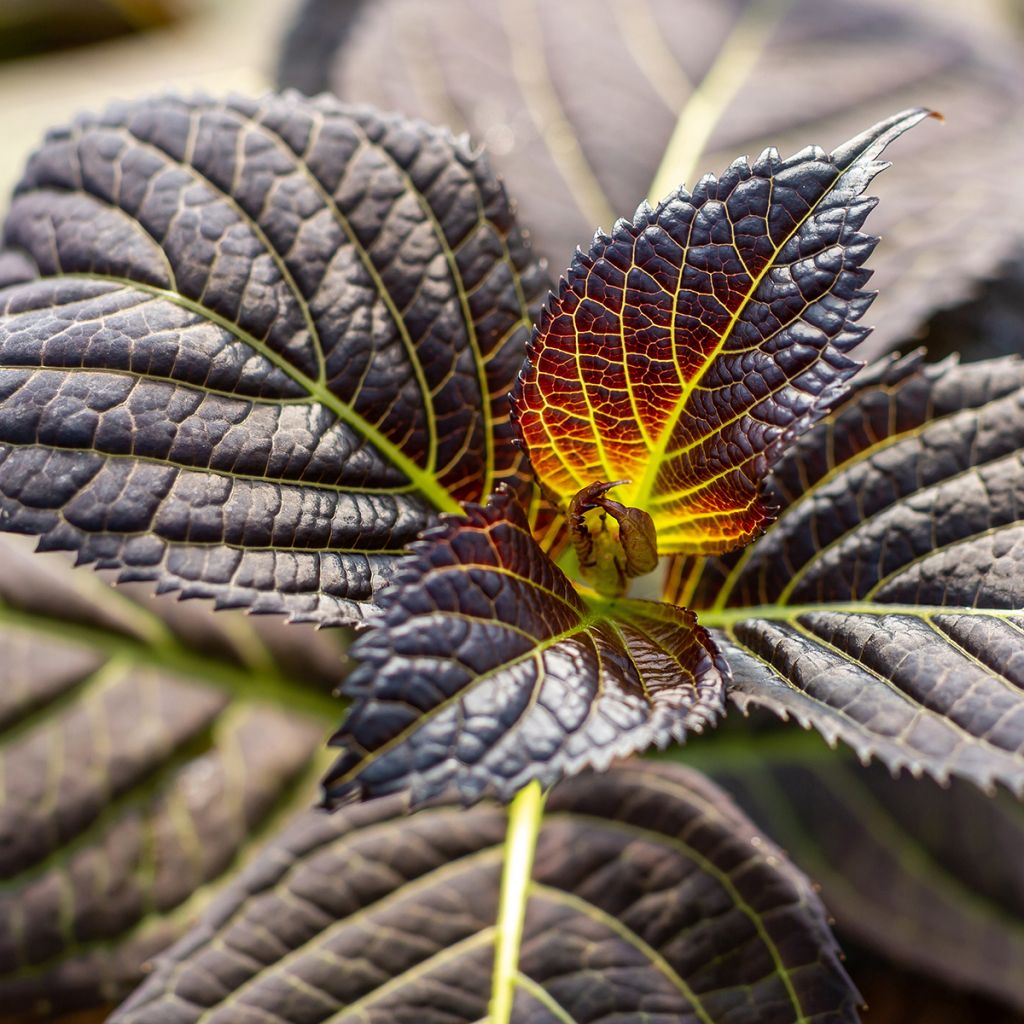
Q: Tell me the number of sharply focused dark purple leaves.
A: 4